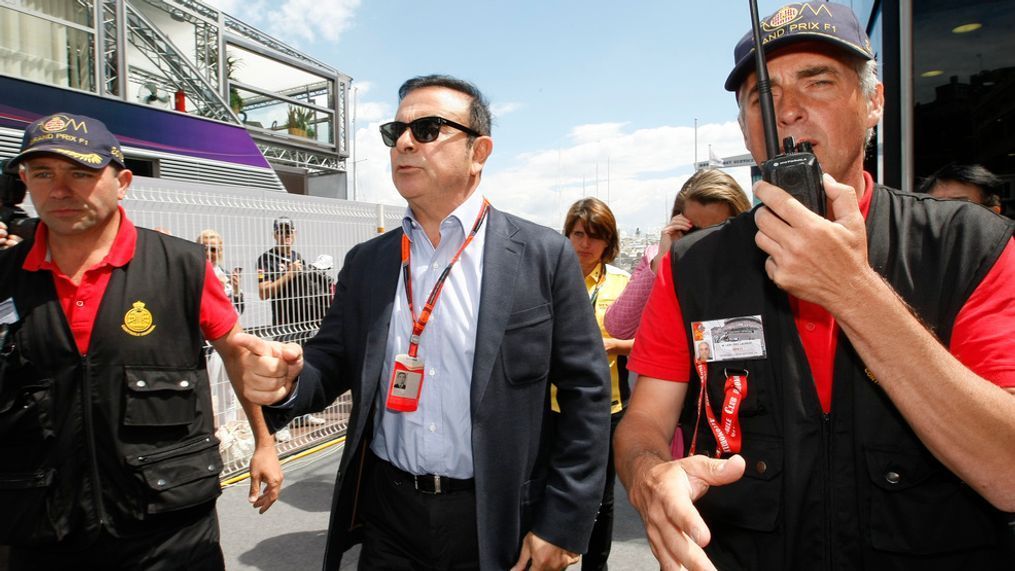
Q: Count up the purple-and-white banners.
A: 1